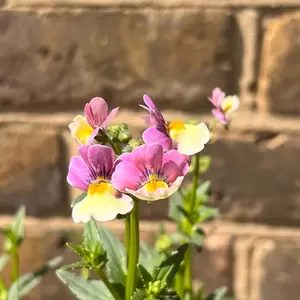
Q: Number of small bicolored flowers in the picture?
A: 5